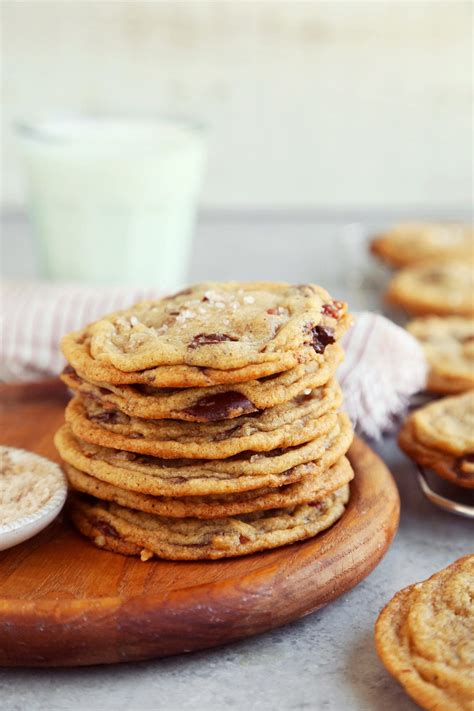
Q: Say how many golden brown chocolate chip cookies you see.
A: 11